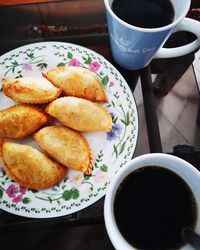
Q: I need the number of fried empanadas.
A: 6